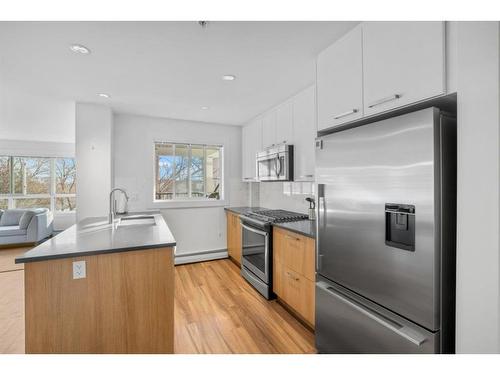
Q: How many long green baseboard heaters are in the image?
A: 0